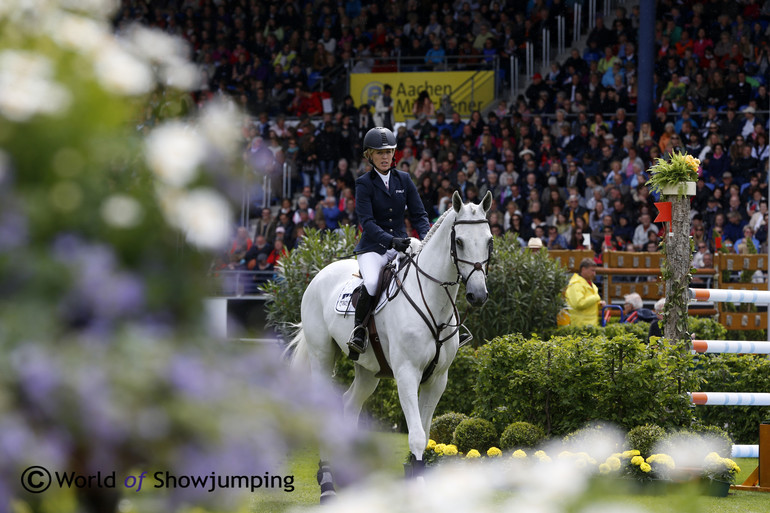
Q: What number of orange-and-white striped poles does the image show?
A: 3